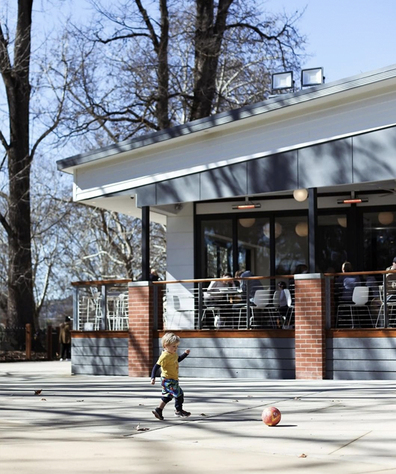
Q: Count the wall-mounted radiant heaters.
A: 2